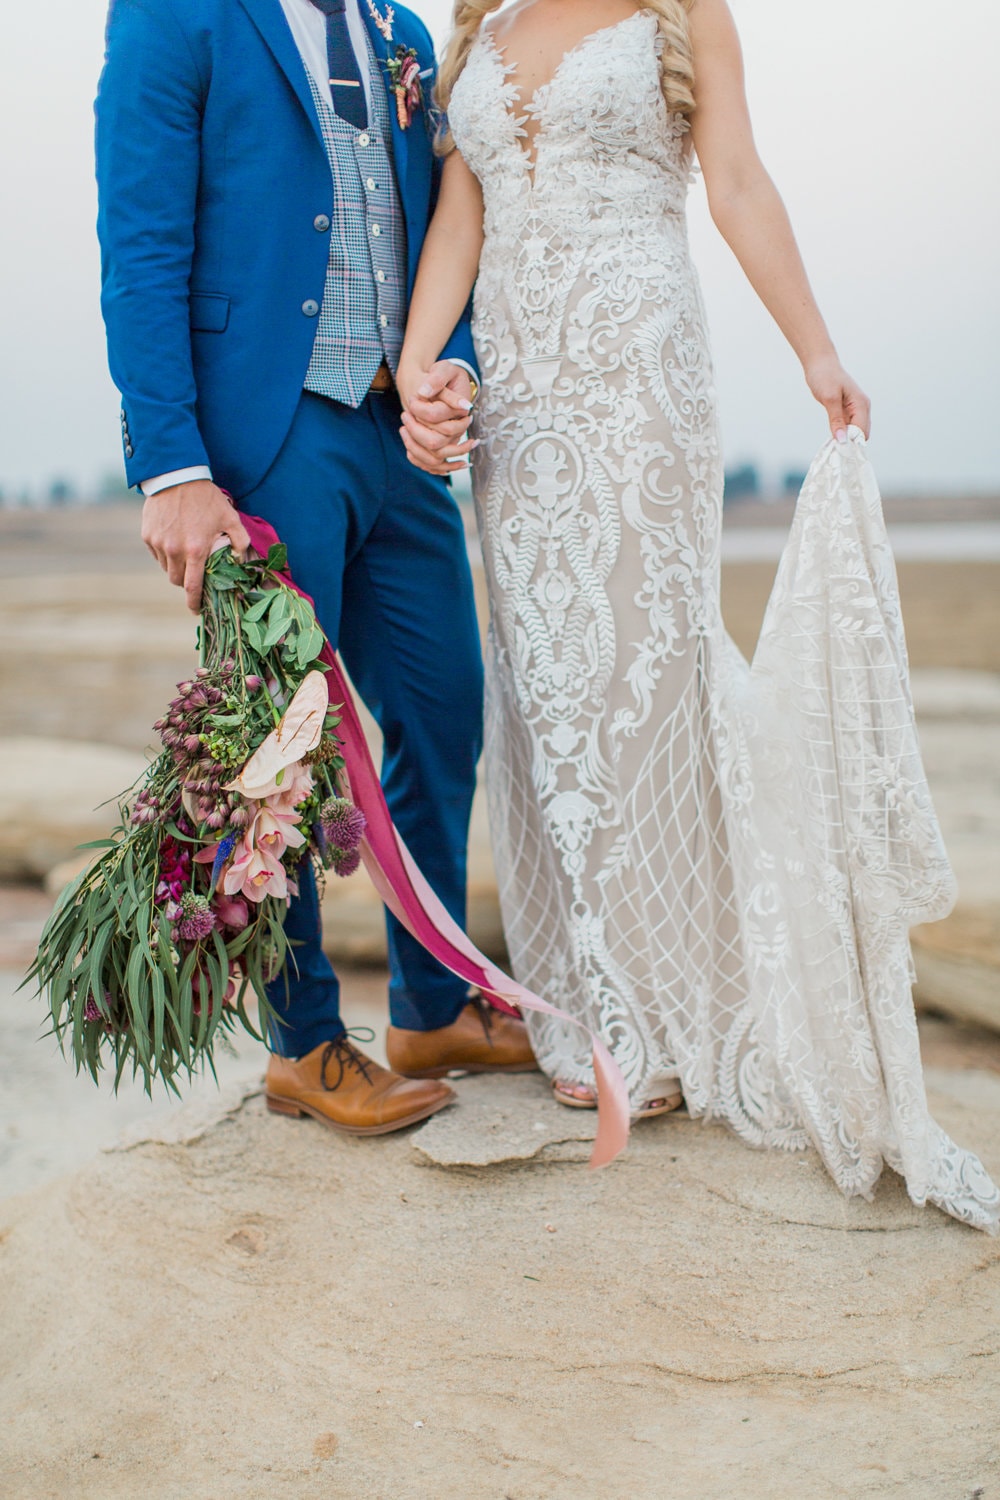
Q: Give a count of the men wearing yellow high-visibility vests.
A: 0